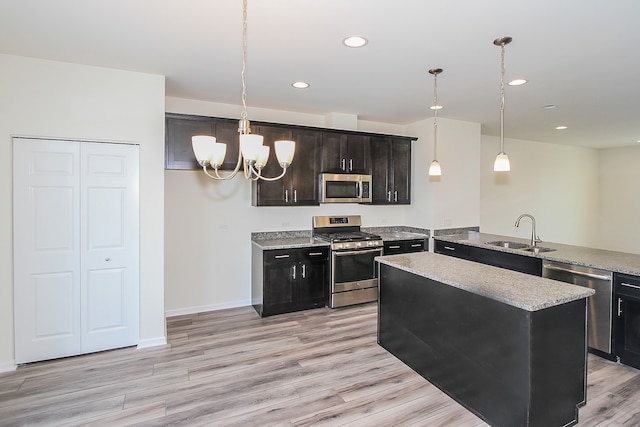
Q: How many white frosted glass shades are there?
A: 7